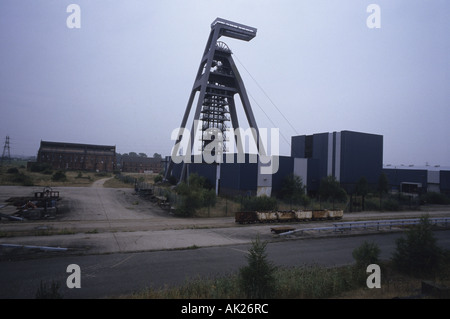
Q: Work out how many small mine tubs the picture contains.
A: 6